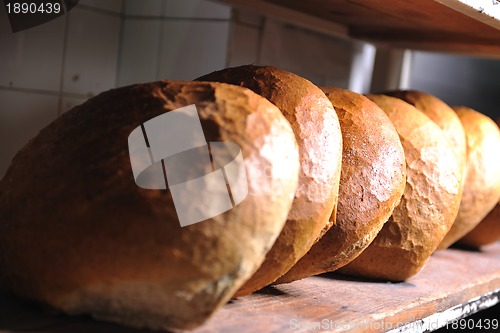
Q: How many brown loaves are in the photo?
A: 7